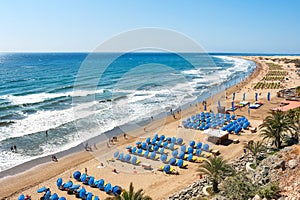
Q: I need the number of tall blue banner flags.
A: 8